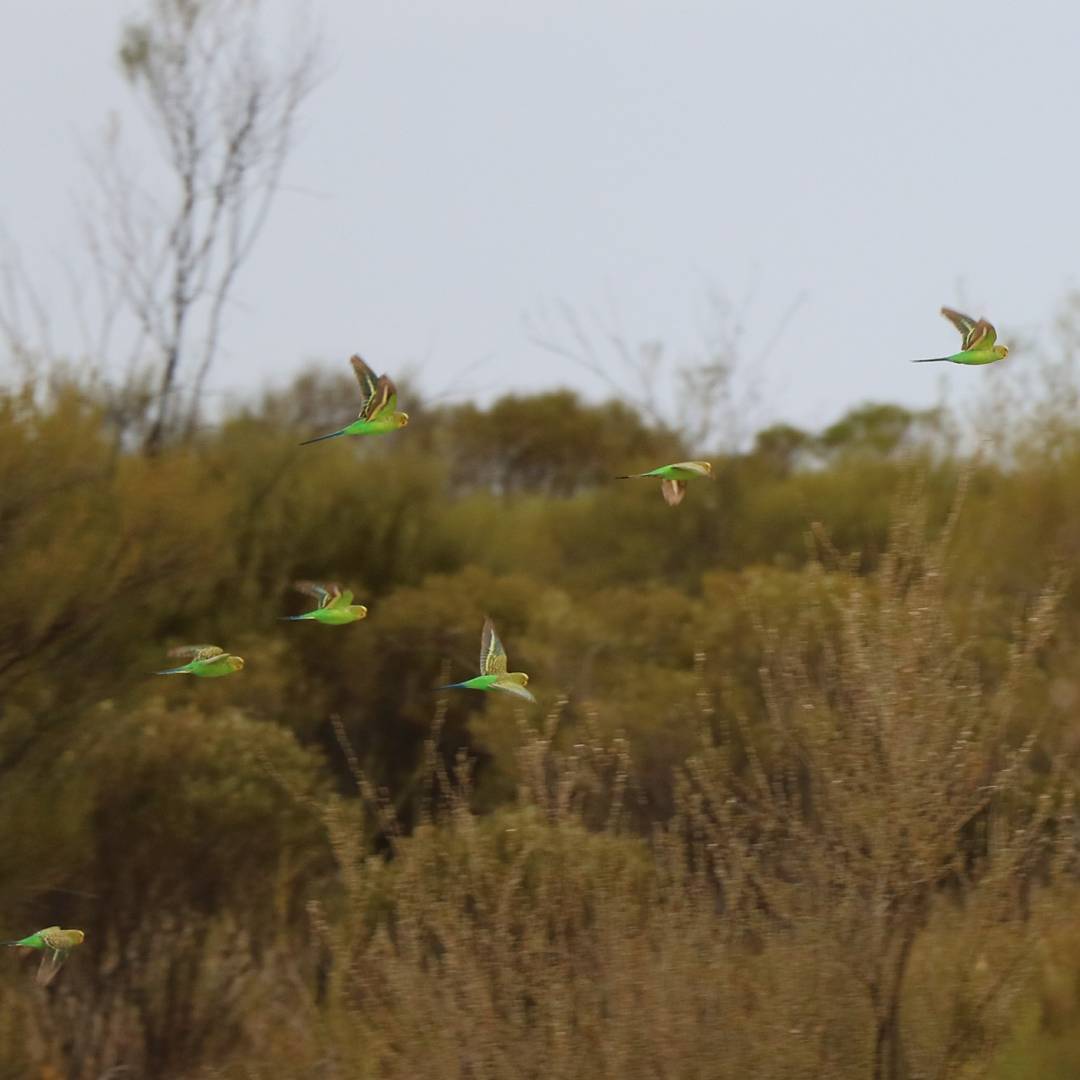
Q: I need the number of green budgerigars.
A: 7